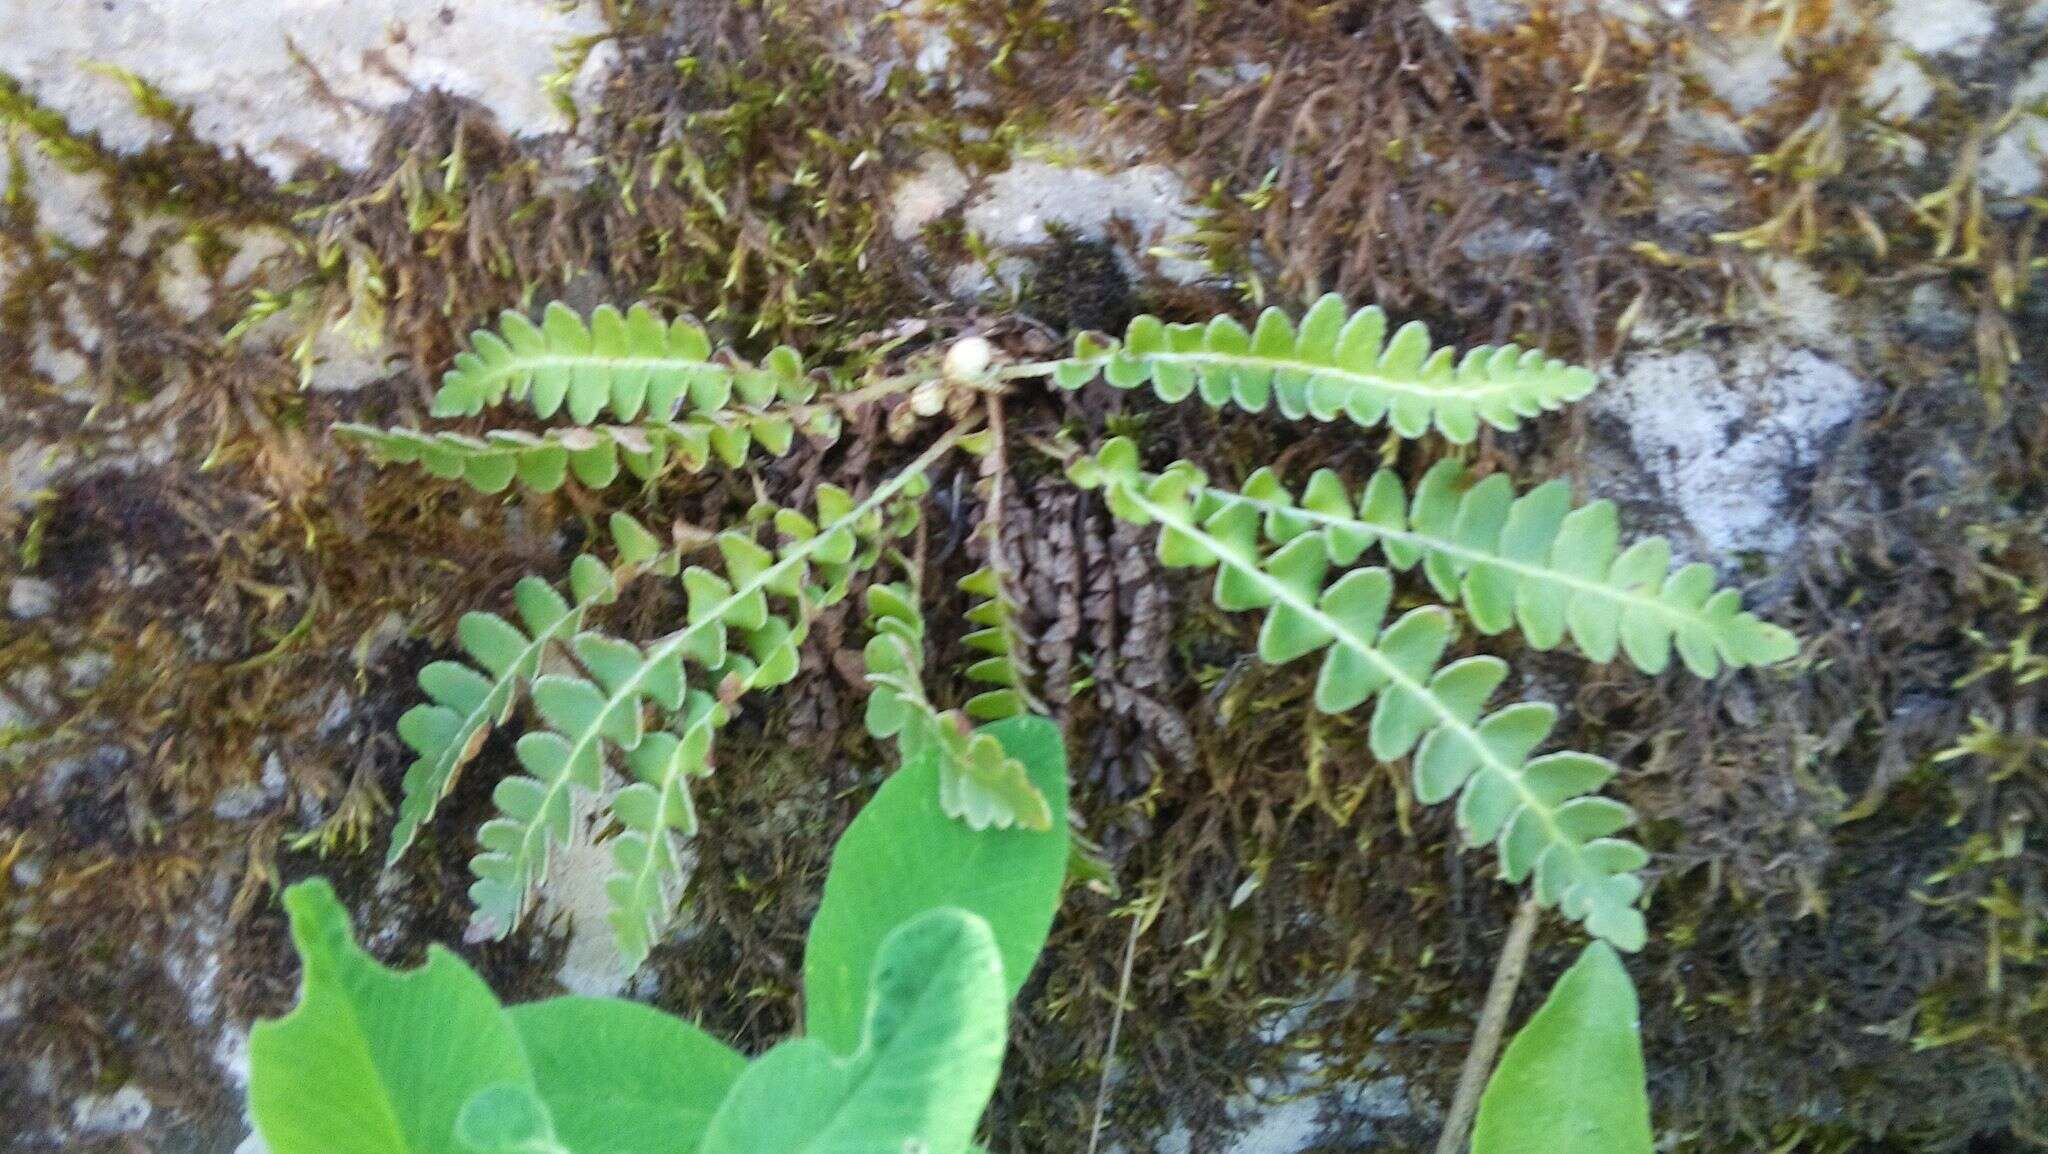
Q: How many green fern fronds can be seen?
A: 10